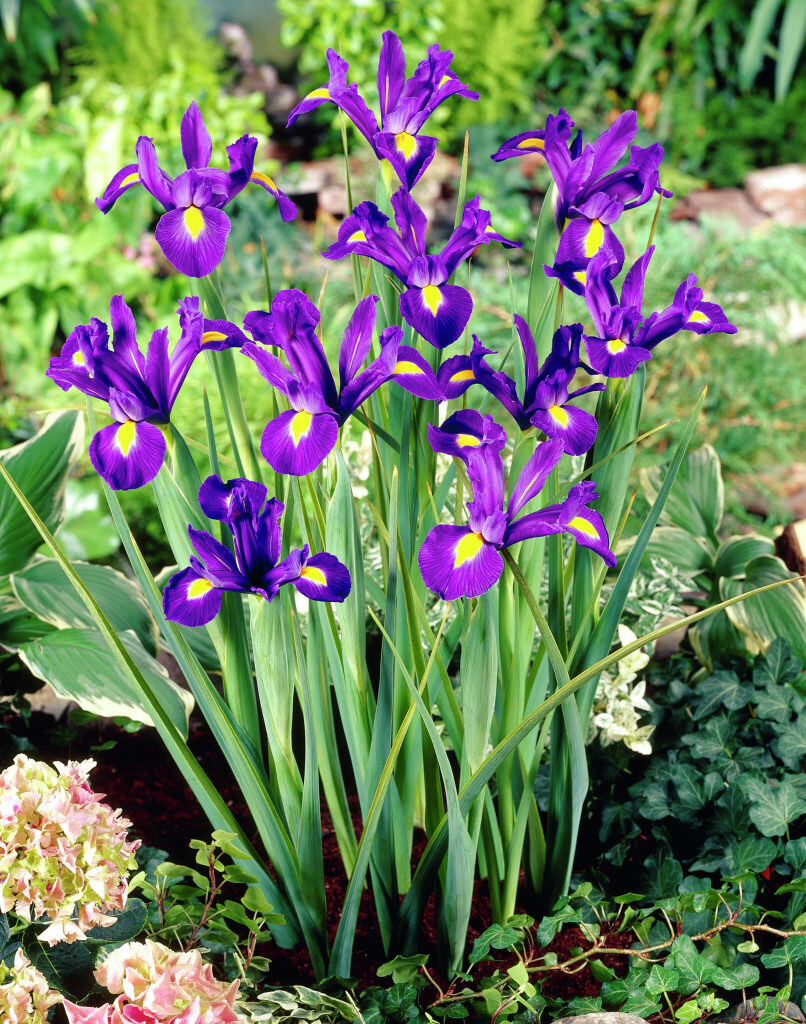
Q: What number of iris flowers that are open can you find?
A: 10